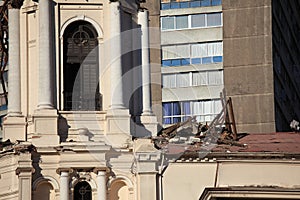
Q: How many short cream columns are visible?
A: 2